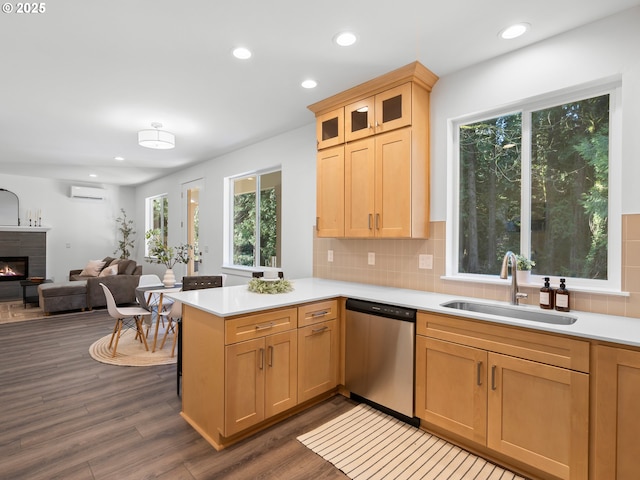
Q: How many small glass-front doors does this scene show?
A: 3